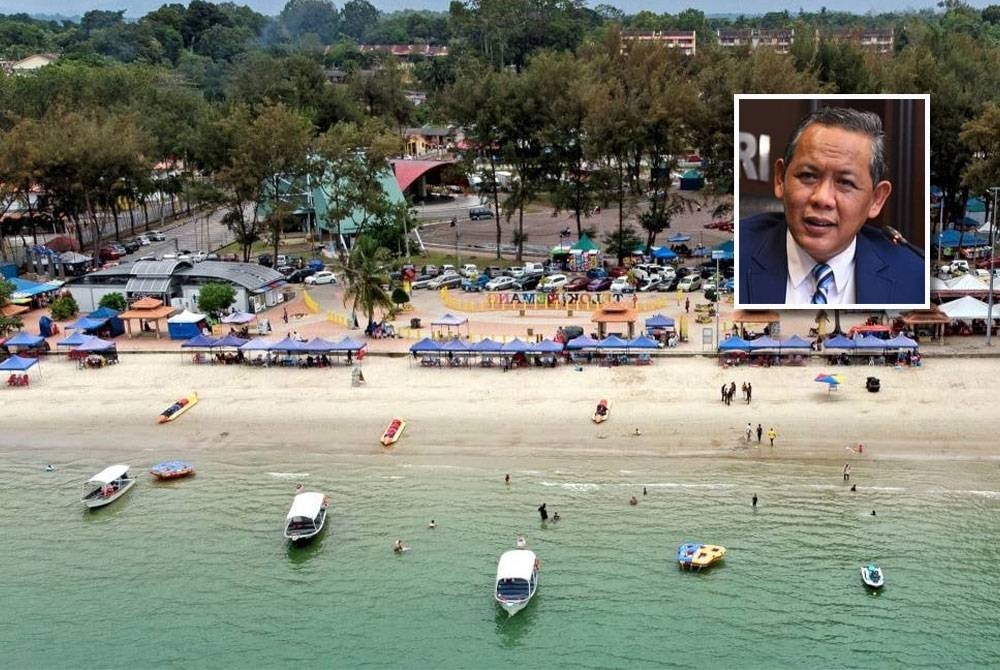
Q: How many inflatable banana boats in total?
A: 3